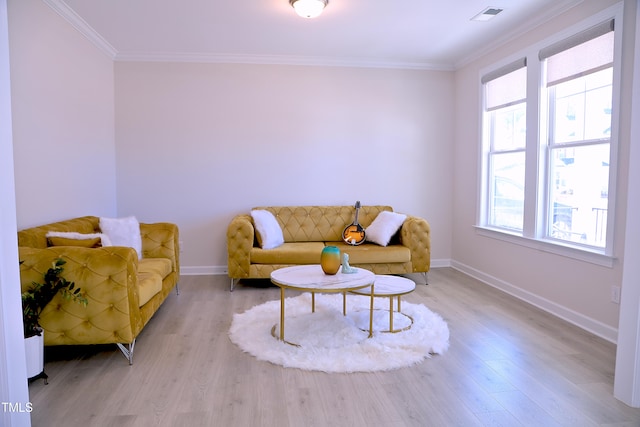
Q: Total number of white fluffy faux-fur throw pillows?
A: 4